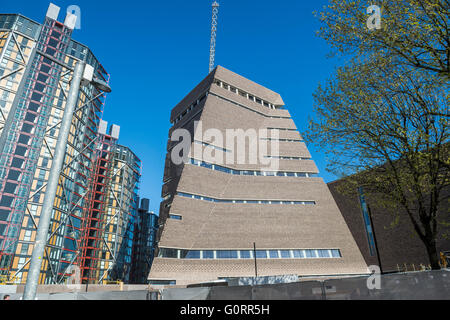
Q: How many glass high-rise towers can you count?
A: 3